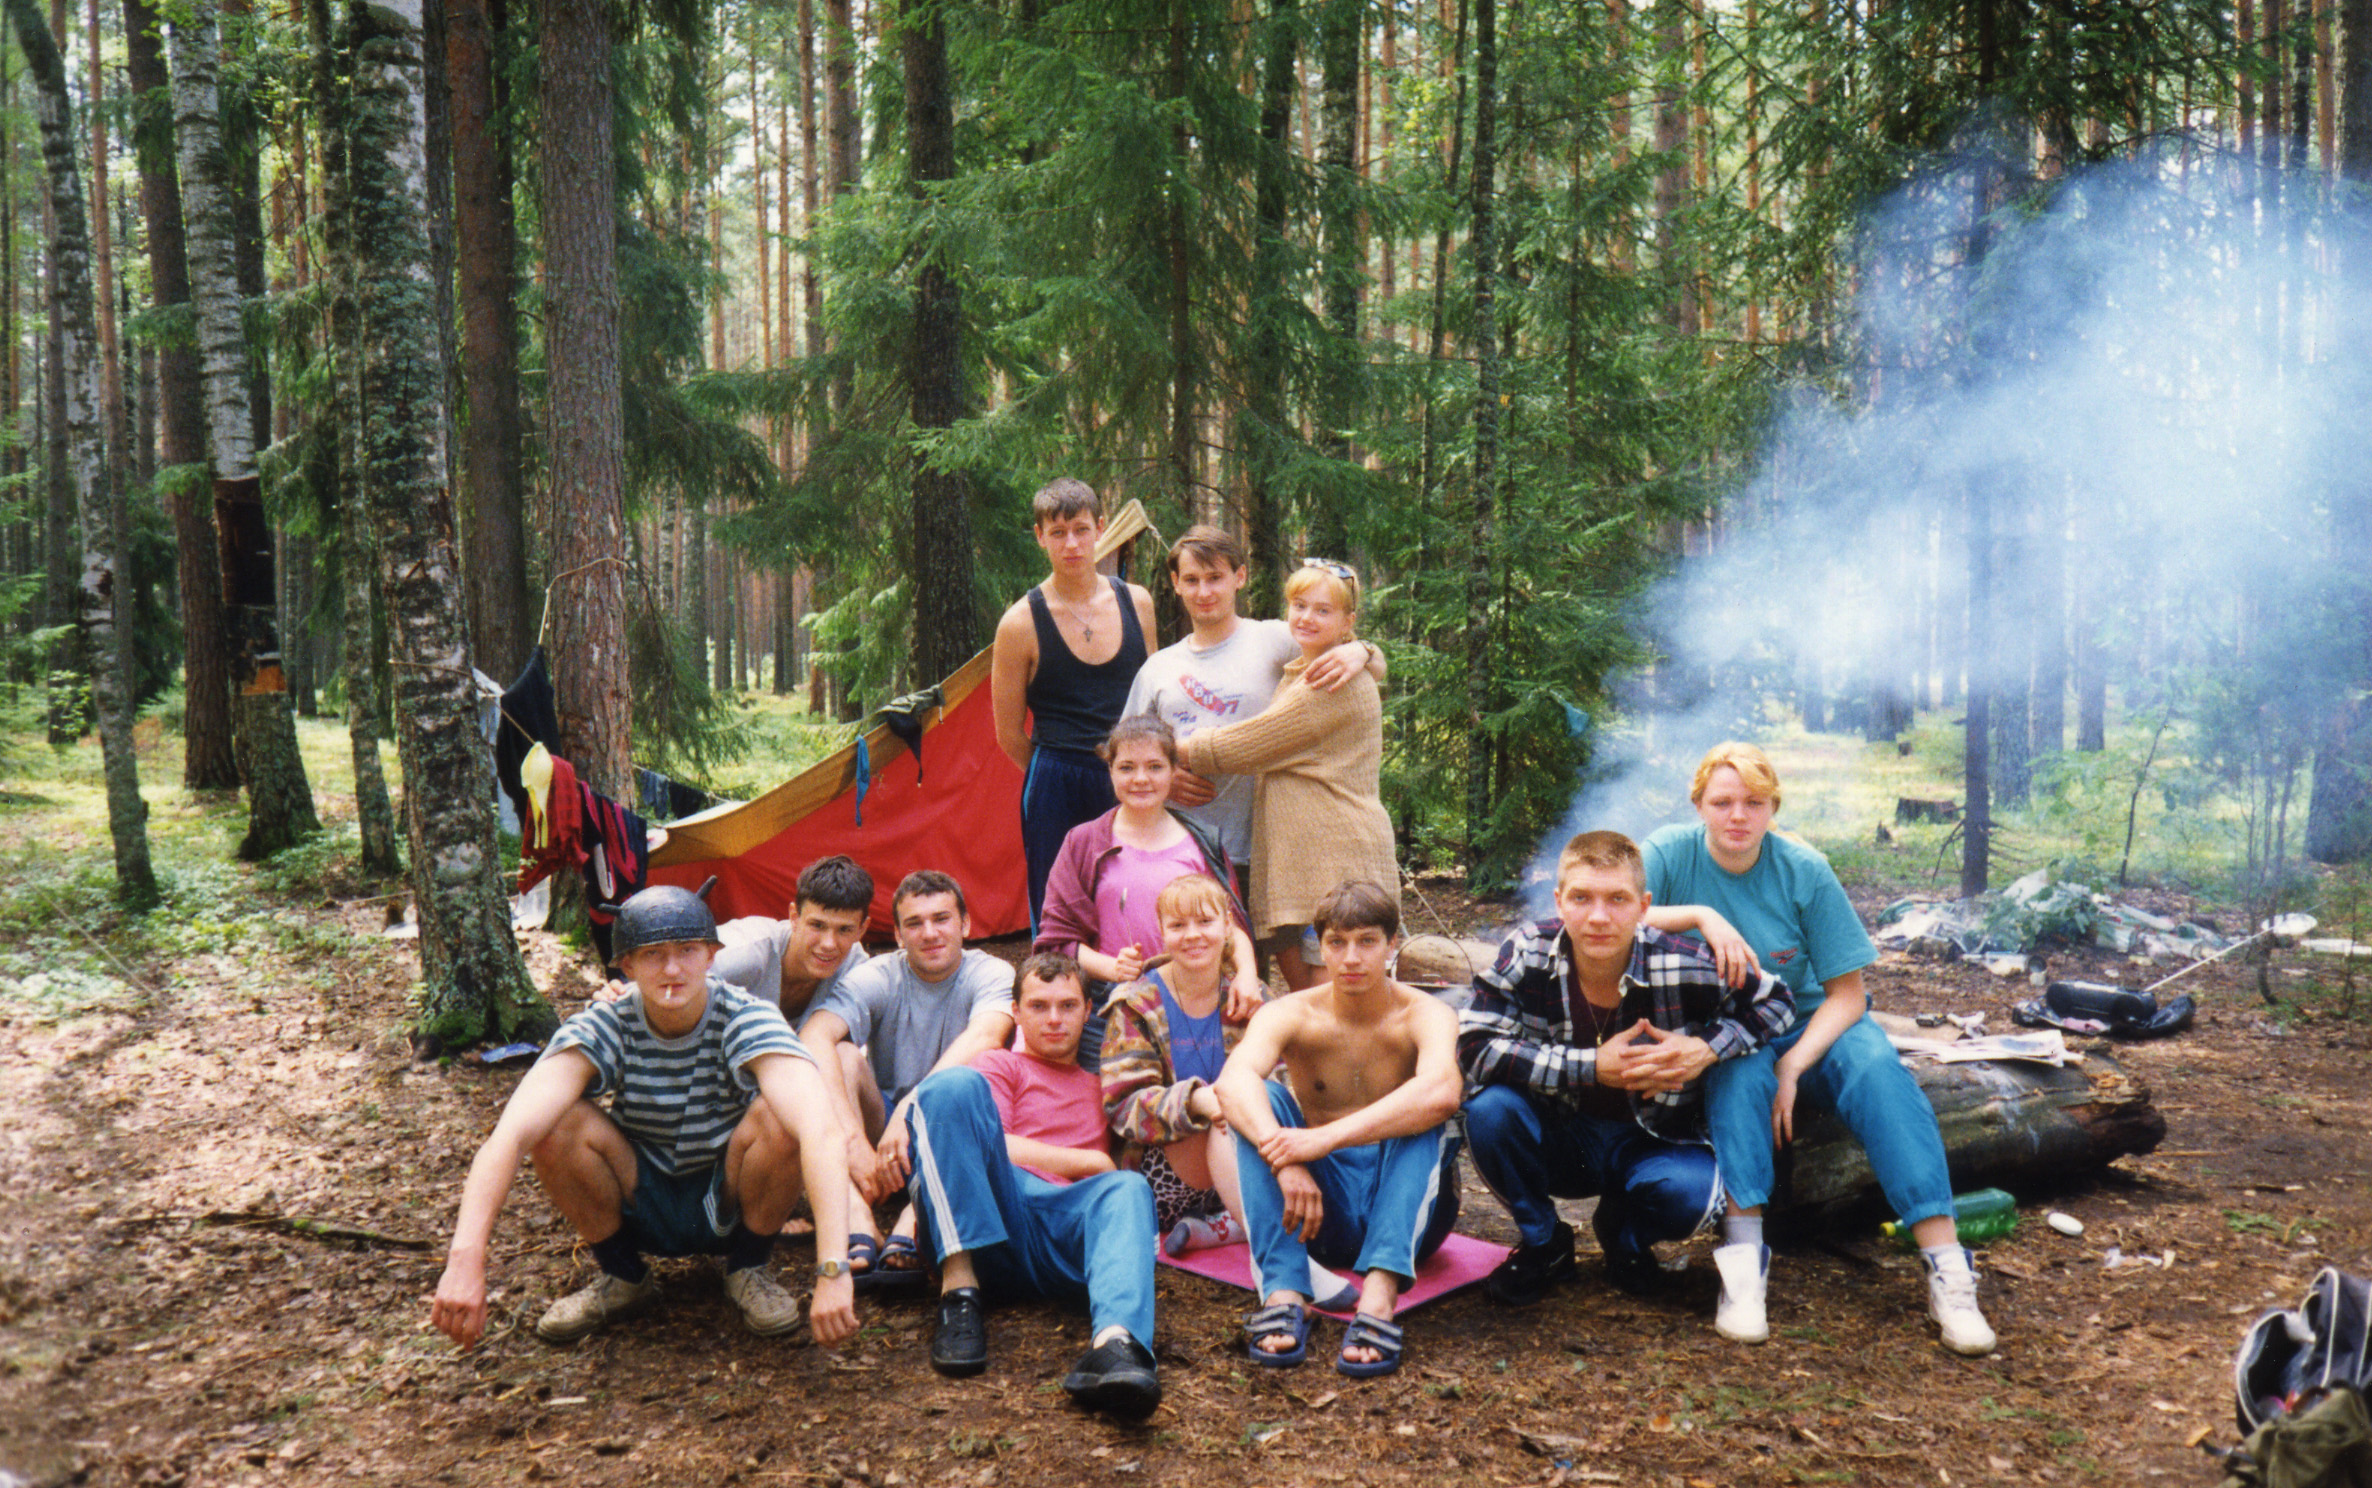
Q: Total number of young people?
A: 12